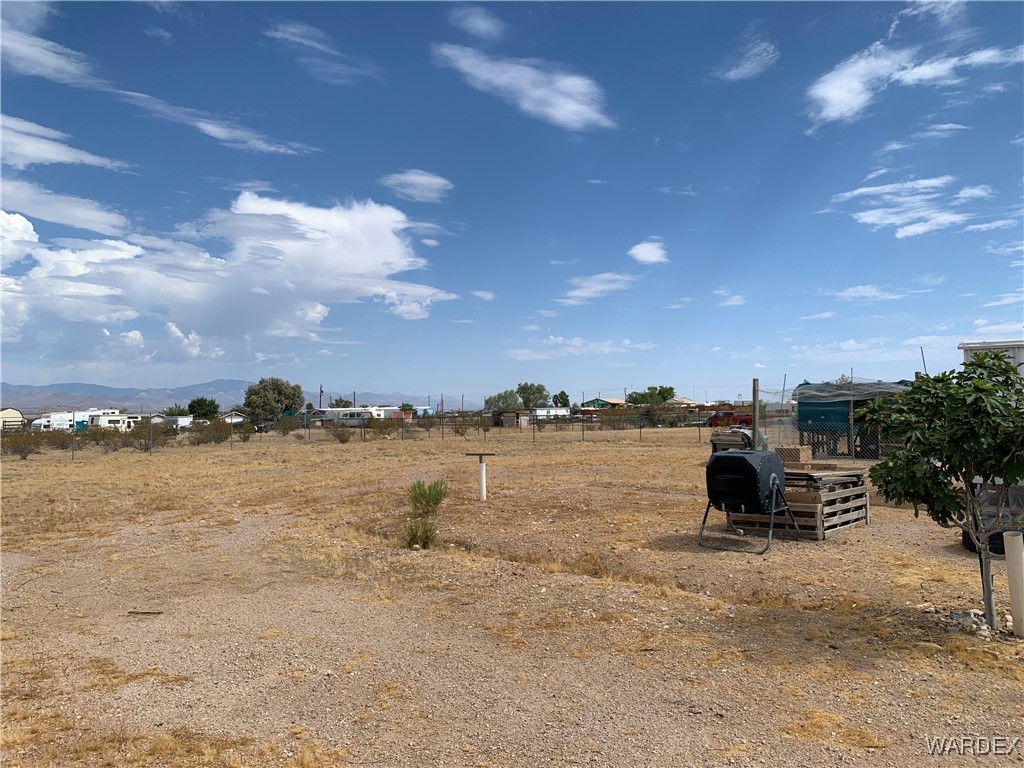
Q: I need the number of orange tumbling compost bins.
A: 0